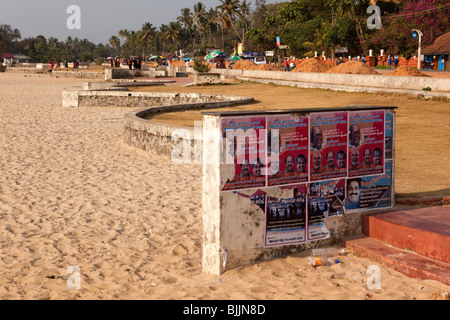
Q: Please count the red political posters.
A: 4